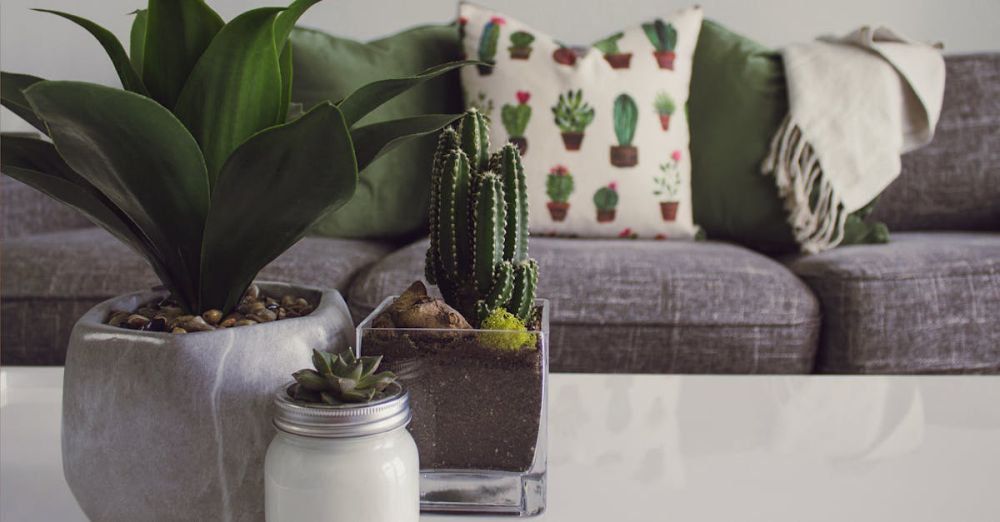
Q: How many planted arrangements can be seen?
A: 3